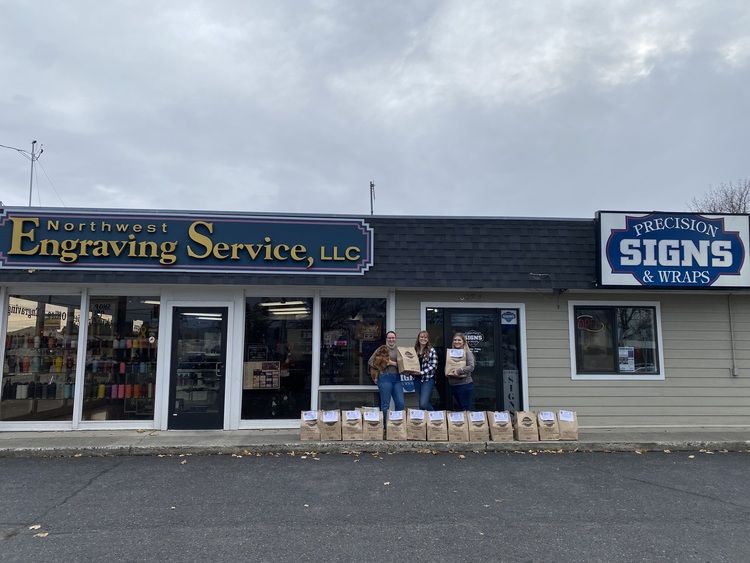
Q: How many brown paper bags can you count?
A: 15